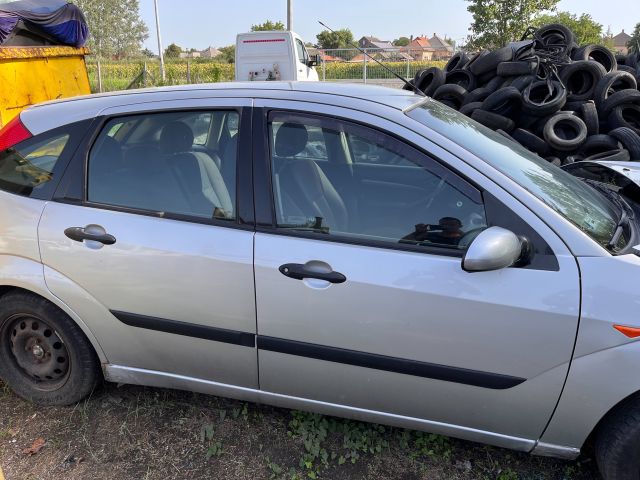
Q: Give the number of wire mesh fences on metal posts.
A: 1